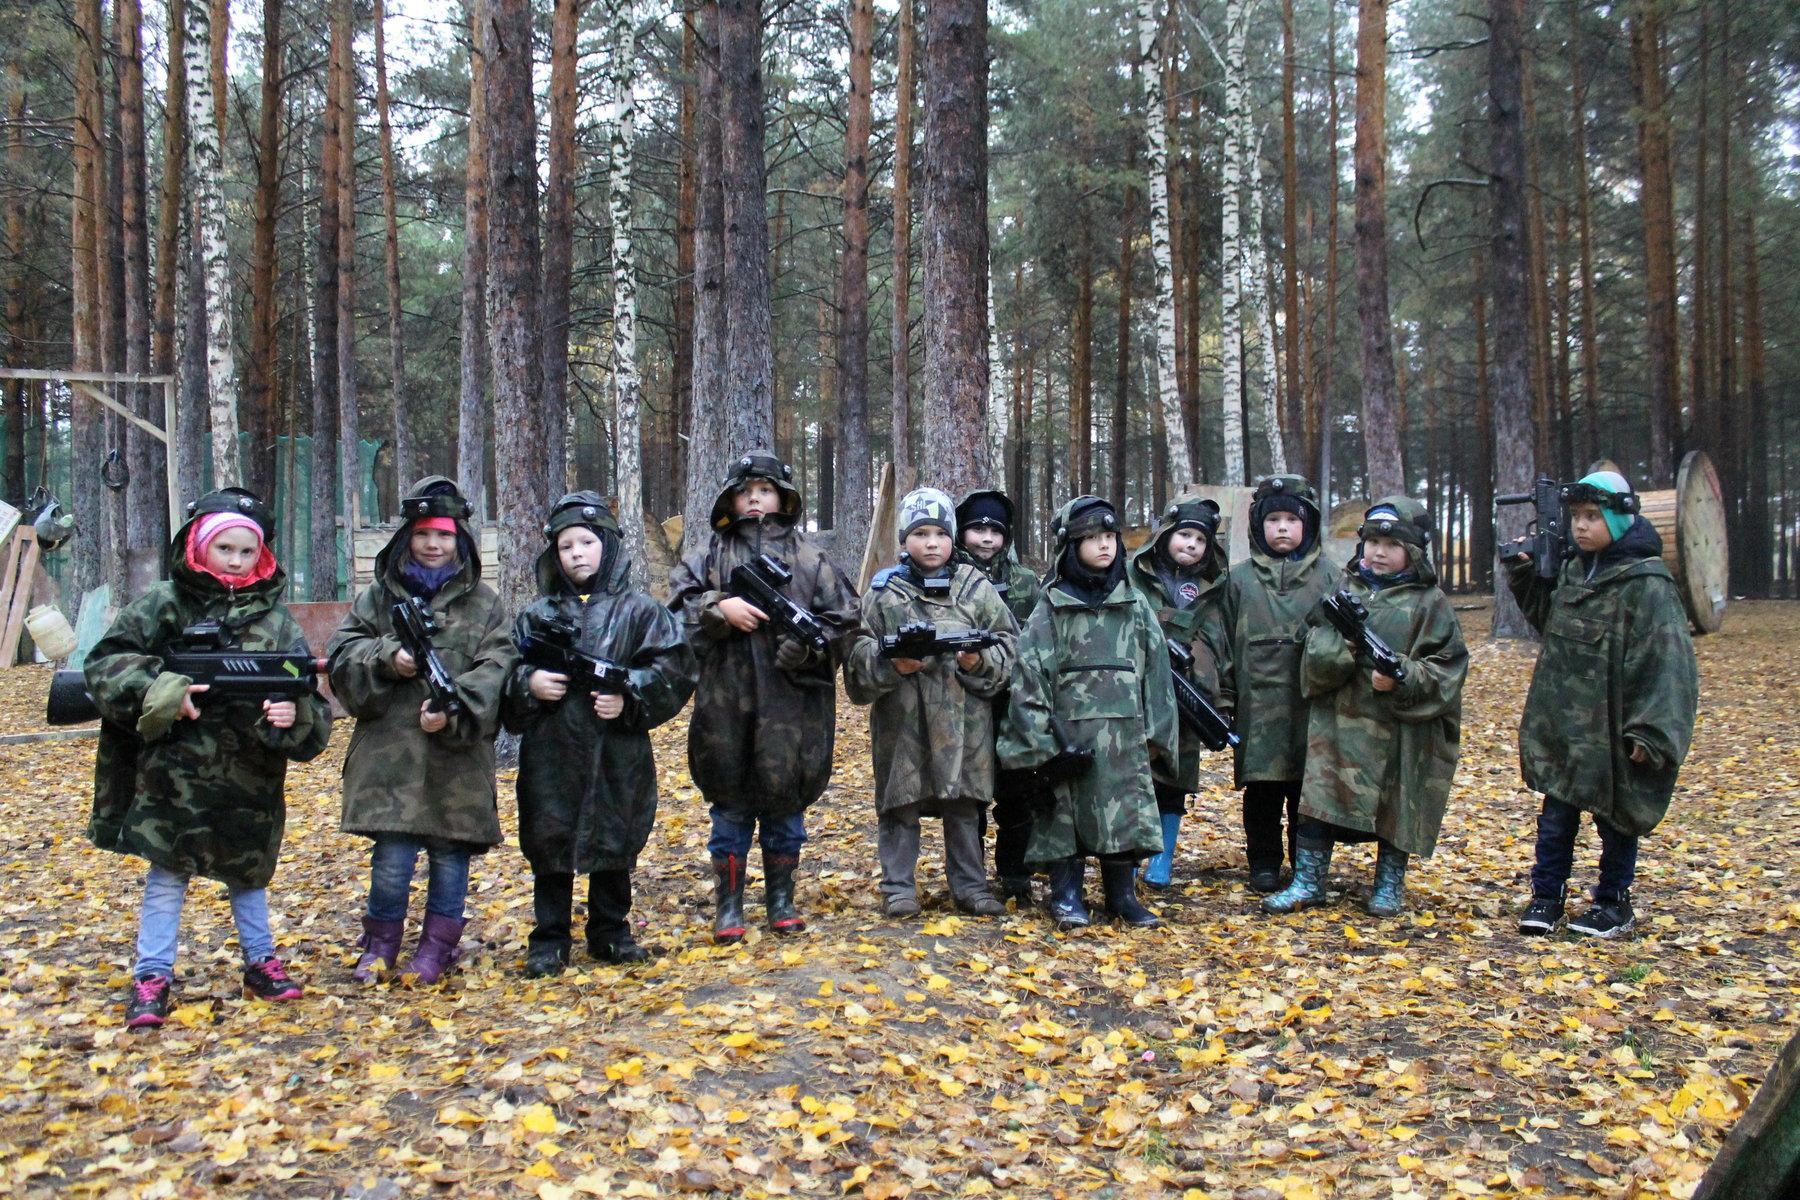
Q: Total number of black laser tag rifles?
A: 9